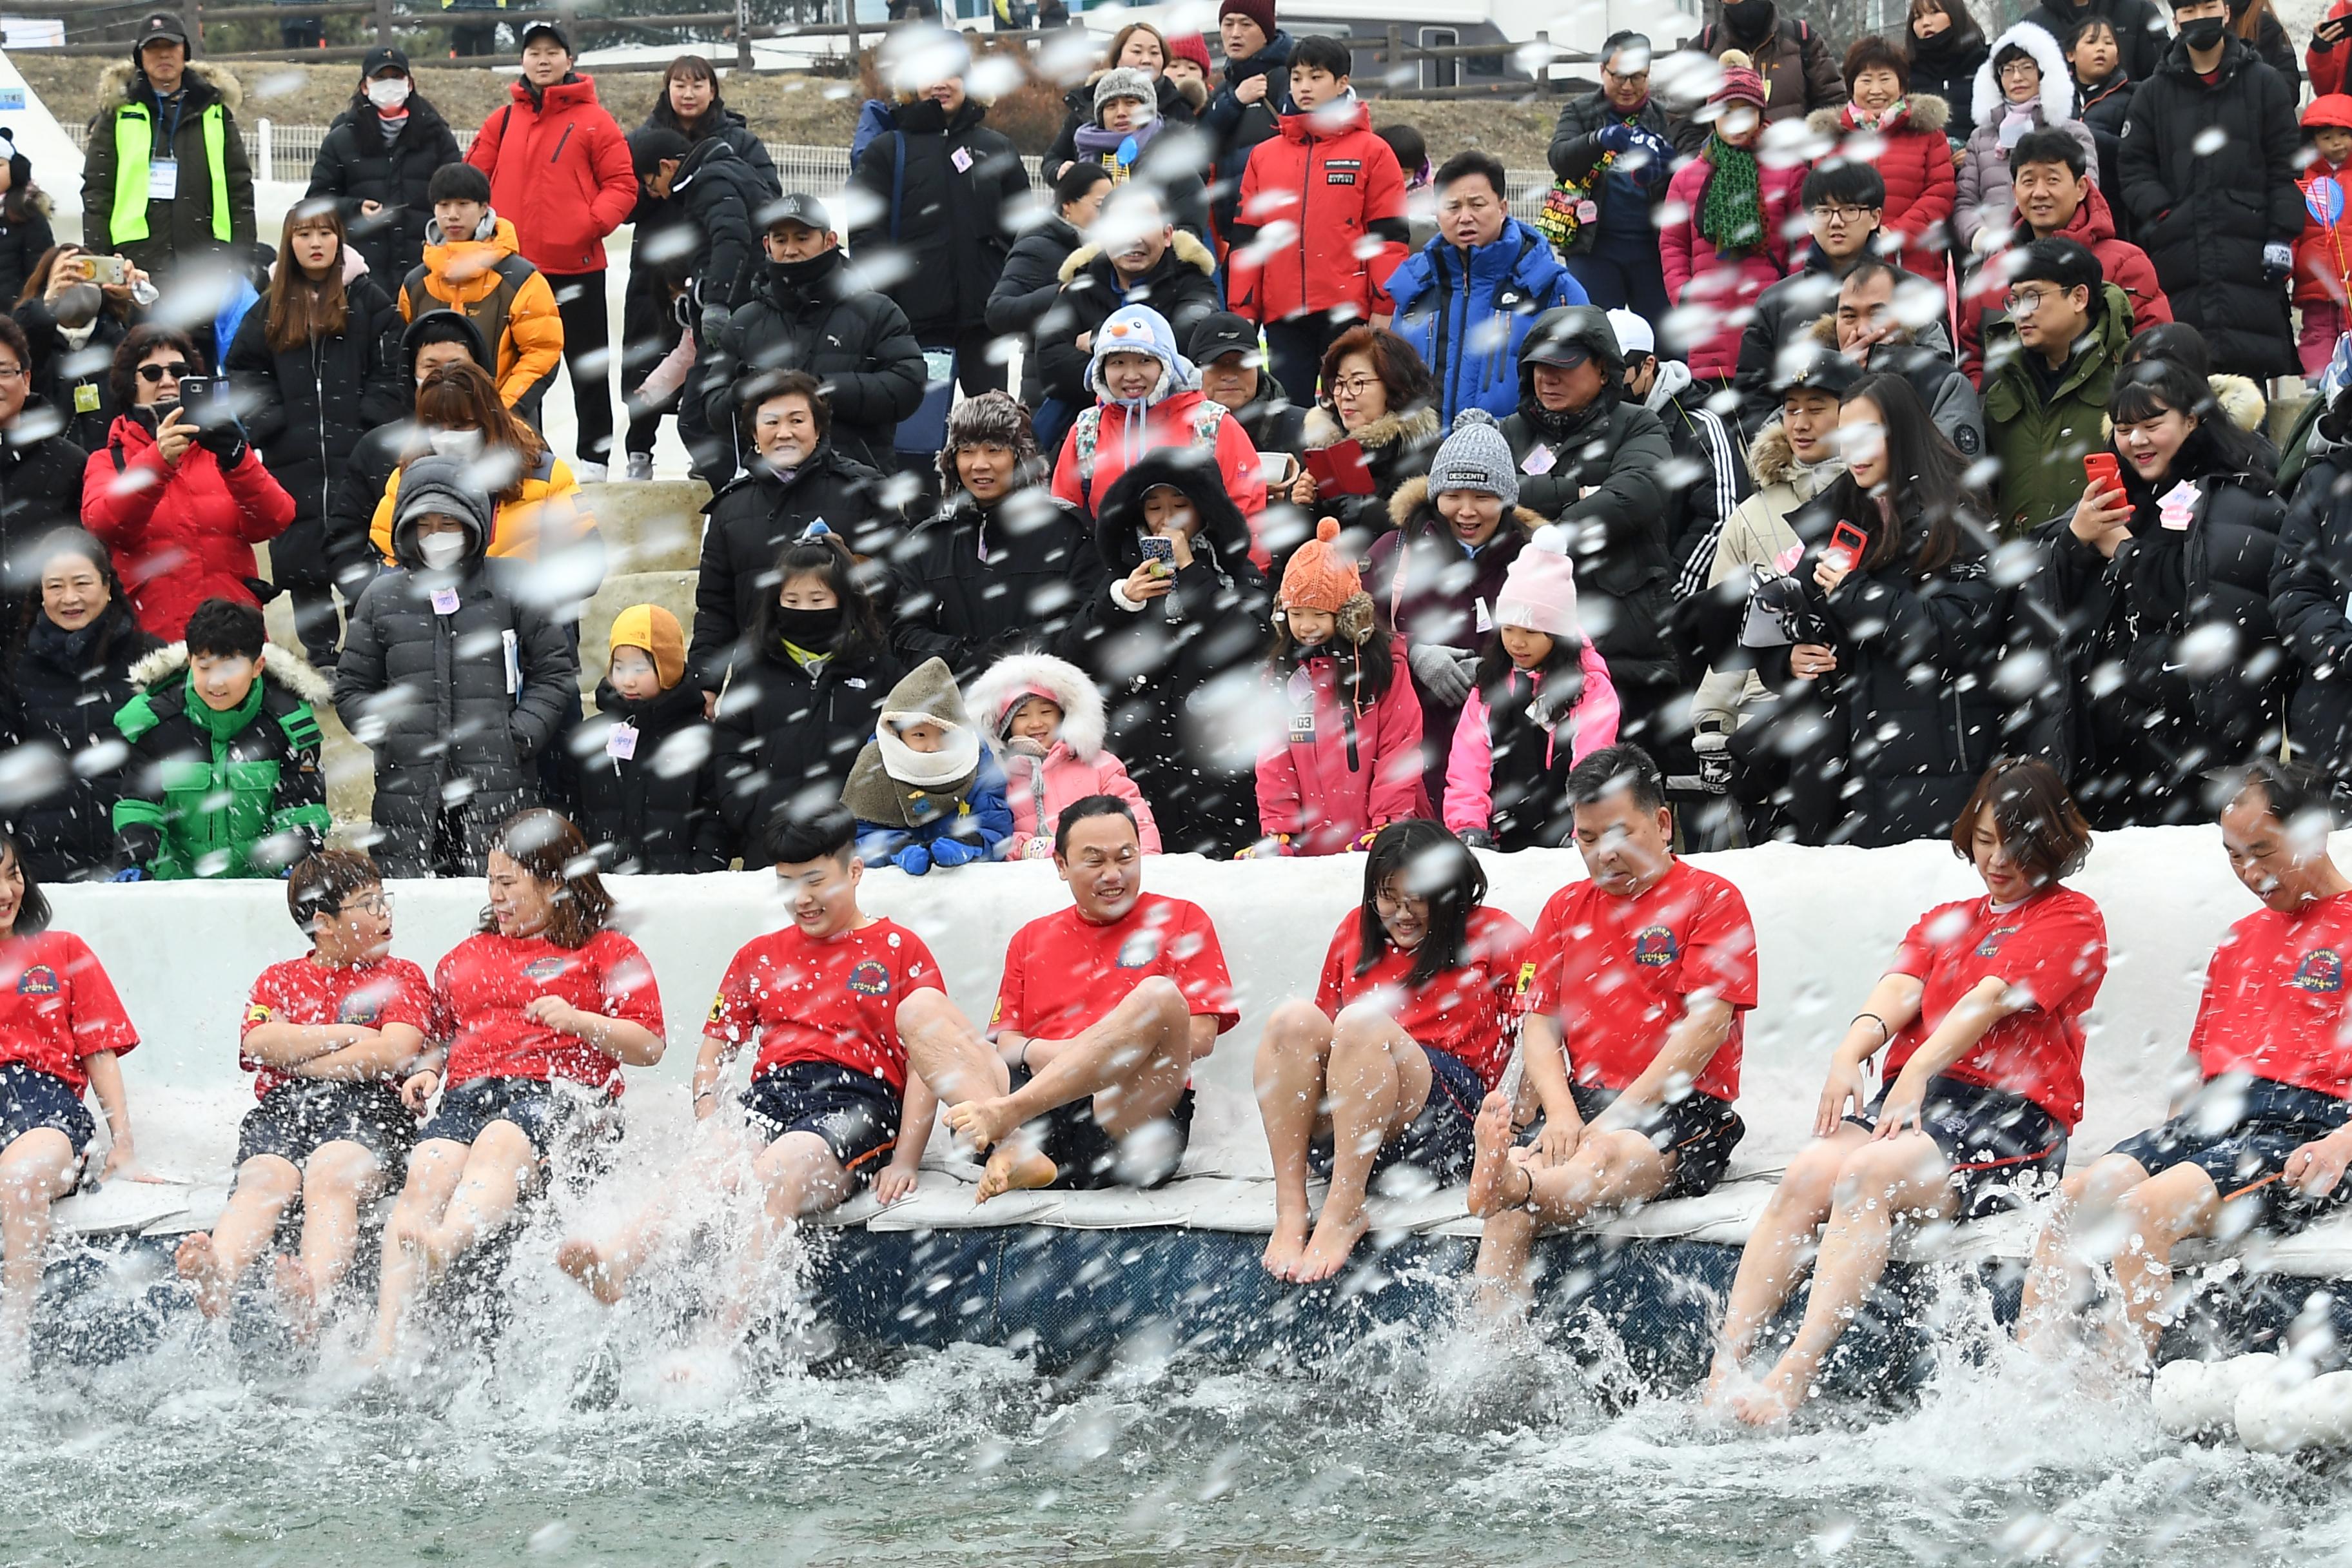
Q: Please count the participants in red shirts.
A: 9